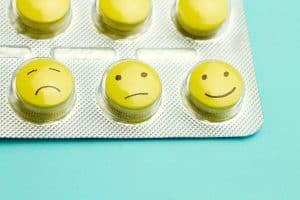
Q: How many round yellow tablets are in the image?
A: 6